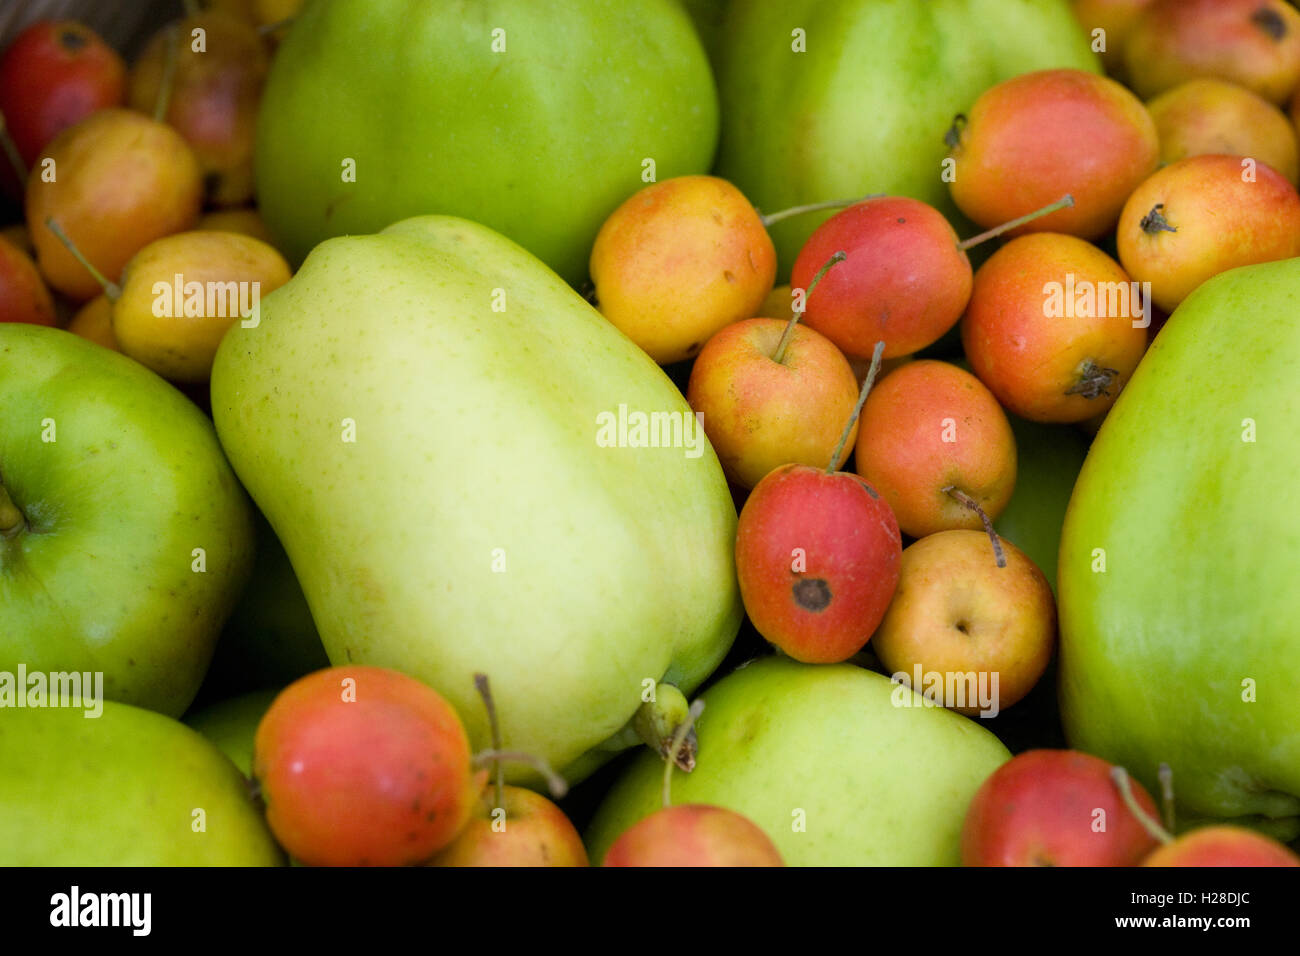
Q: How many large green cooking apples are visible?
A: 7